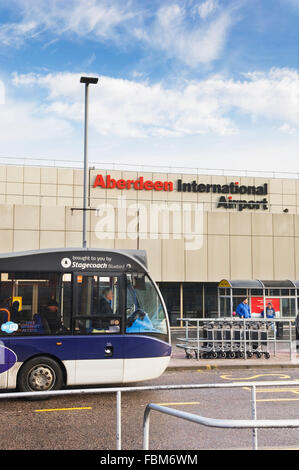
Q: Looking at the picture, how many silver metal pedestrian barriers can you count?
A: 2